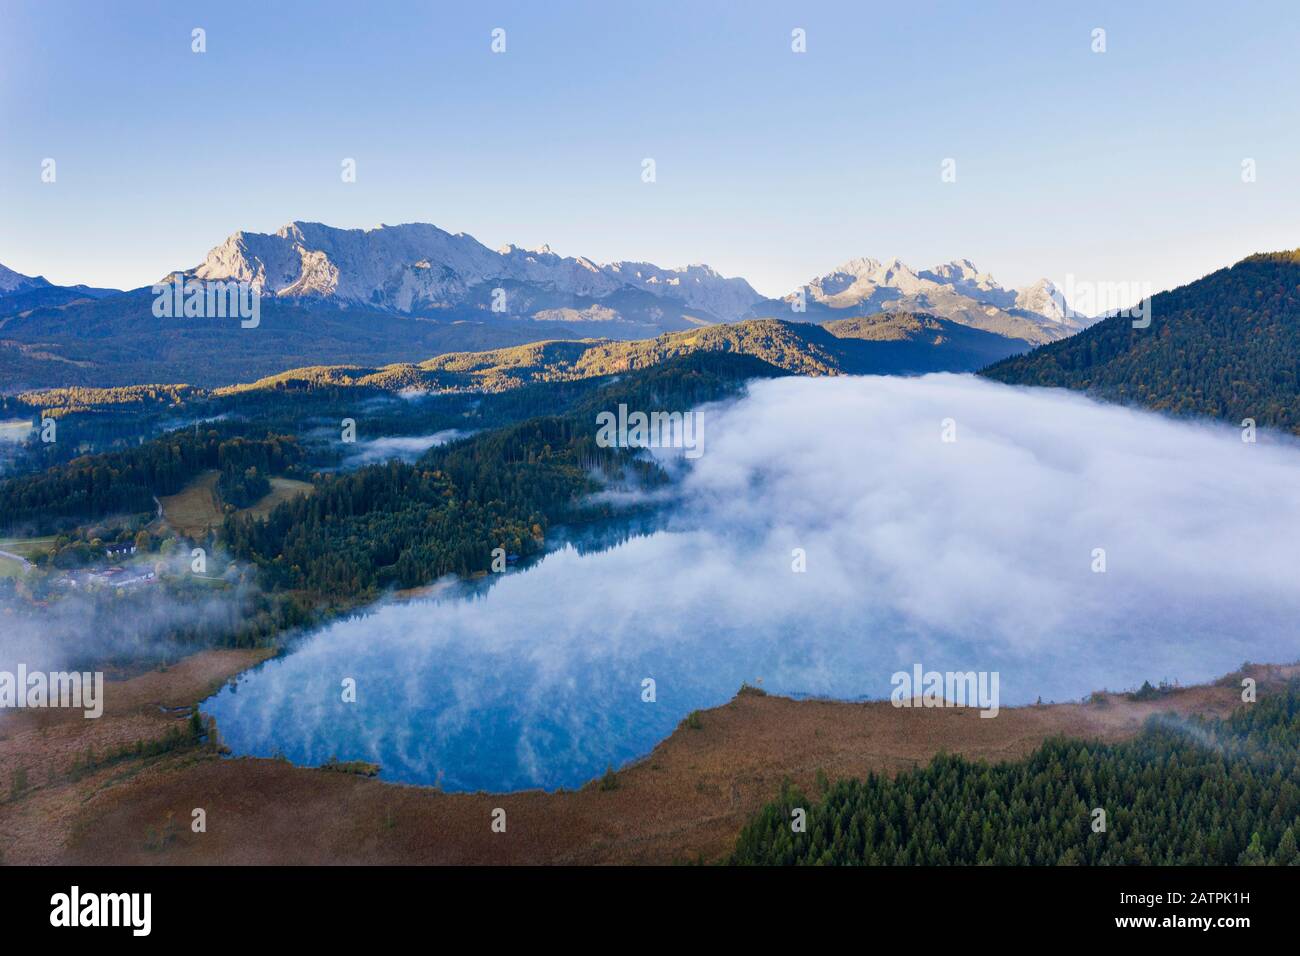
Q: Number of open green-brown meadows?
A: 2